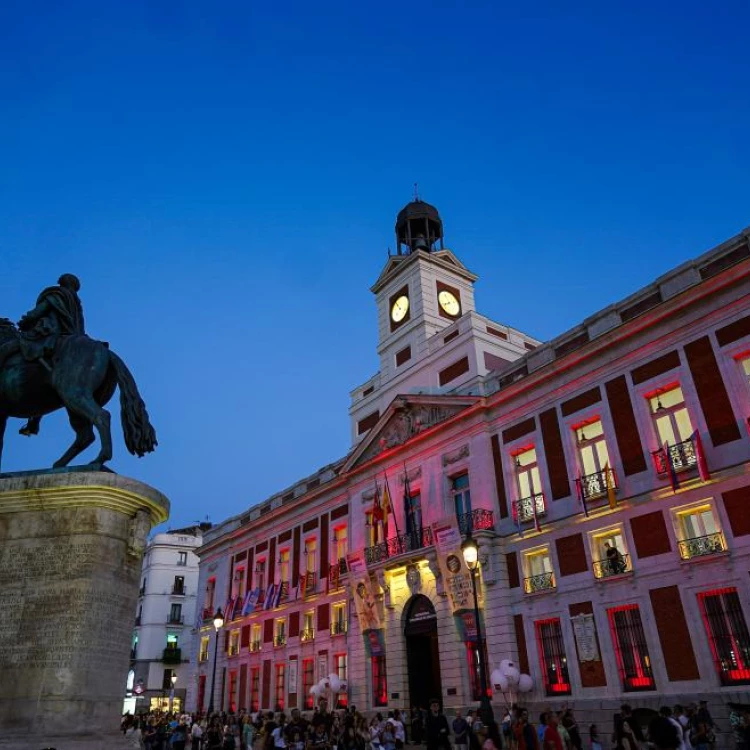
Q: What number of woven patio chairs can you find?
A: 0